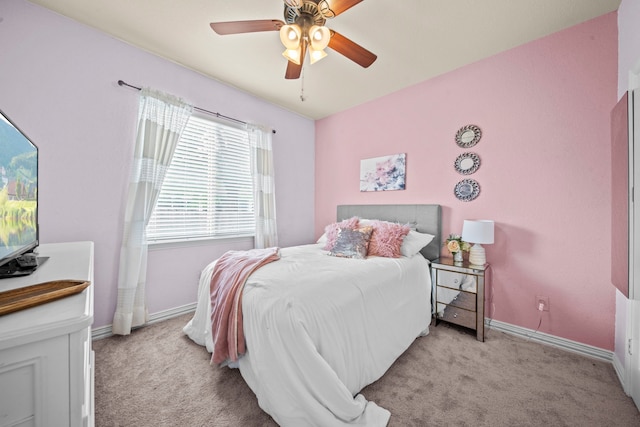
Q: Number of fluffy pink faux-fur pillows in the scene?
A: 2